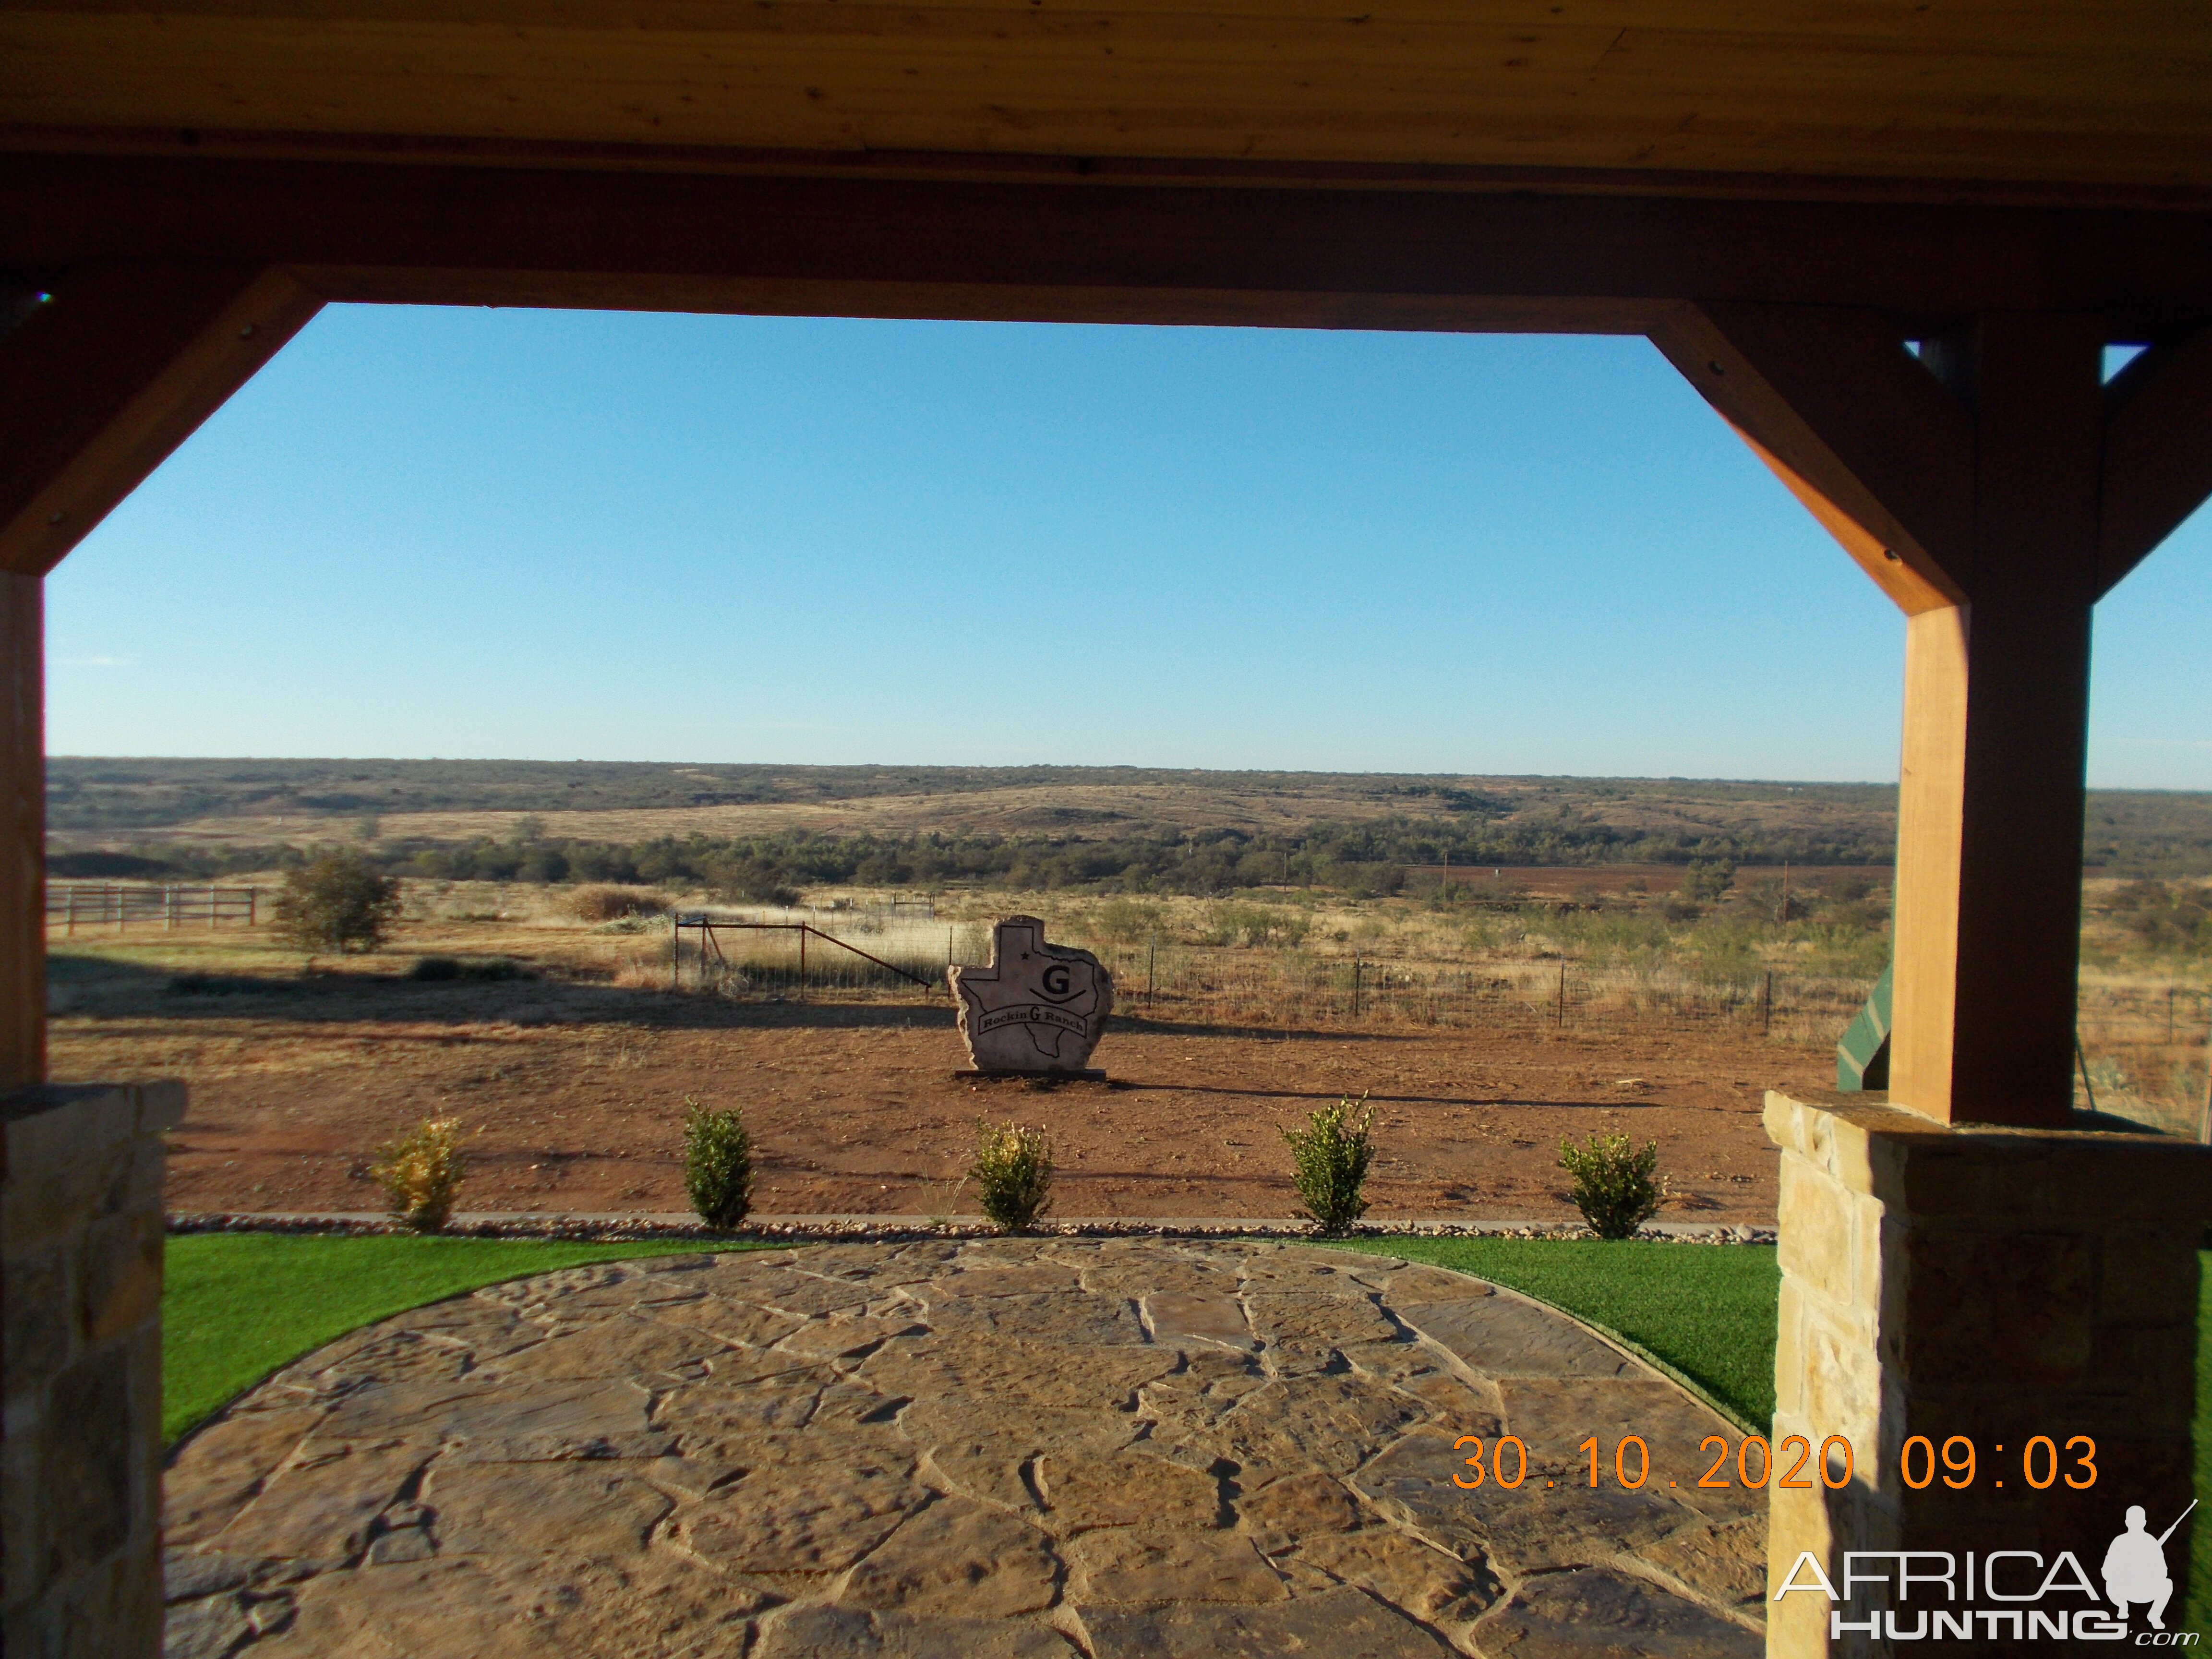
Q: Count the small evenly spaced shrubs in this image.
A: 5